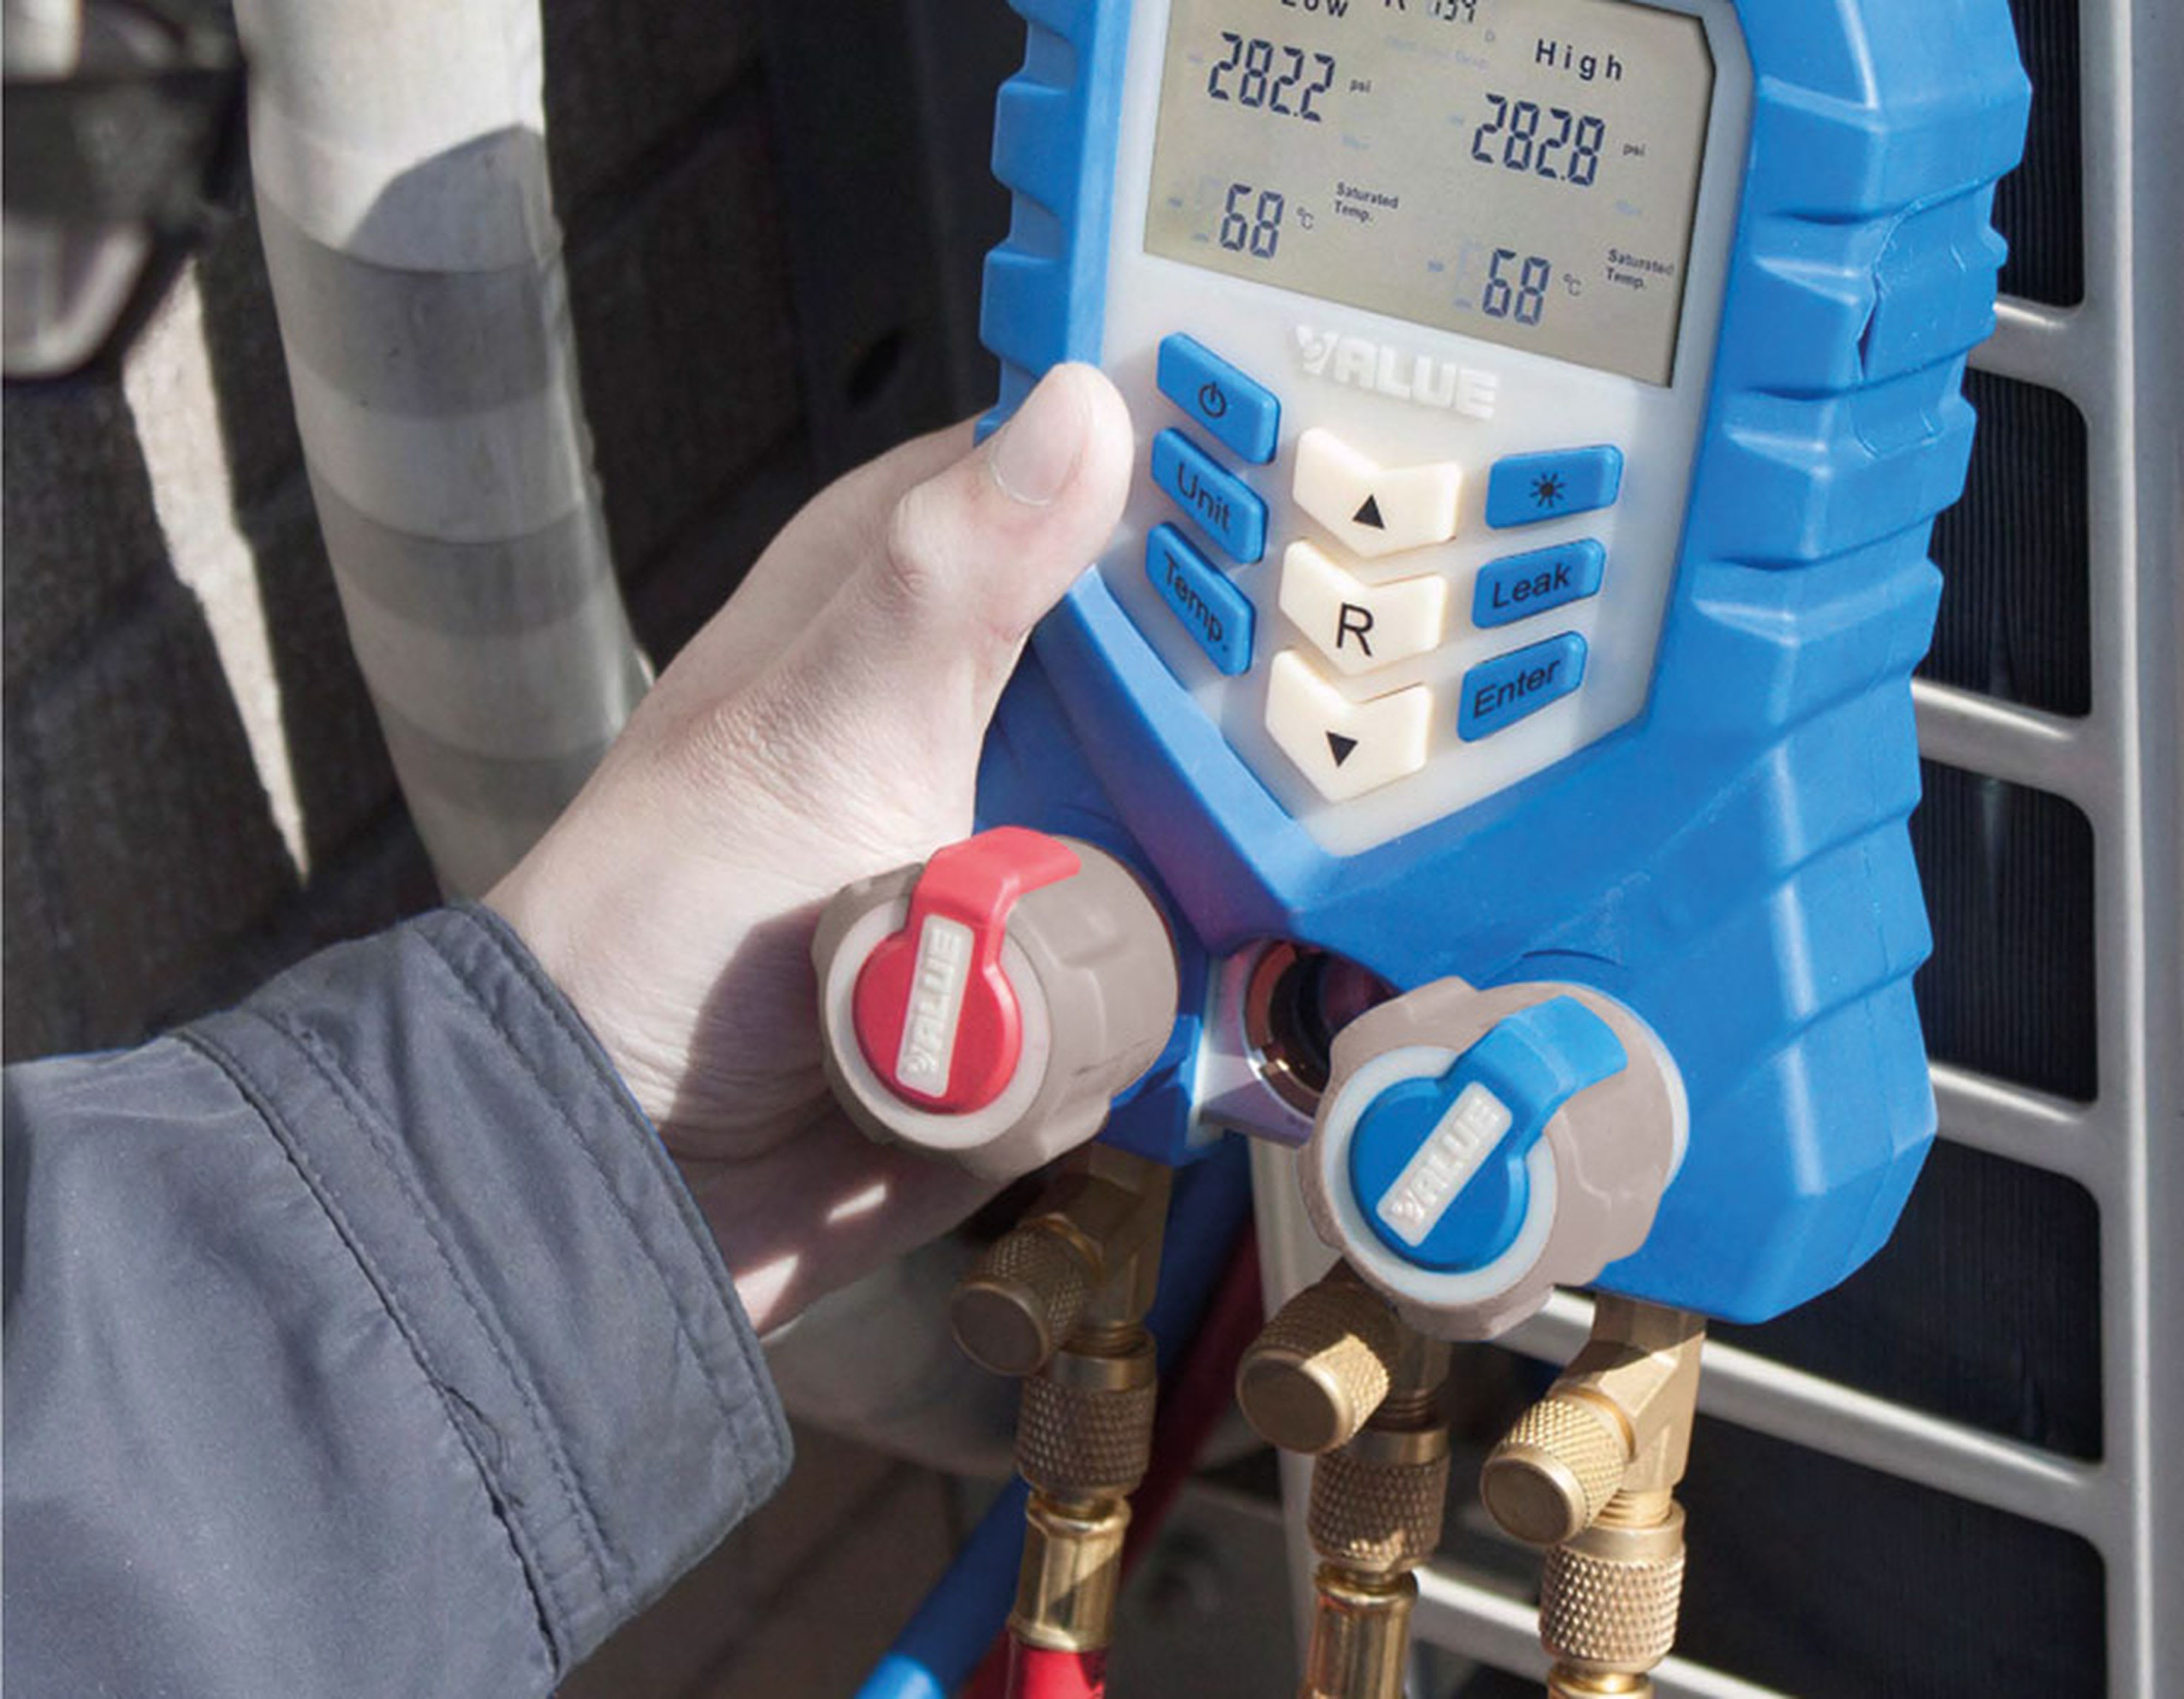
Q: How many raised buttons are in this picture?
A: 9